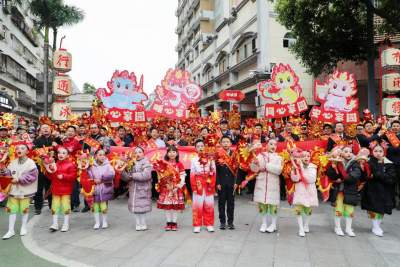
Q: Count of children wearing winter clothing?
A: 8